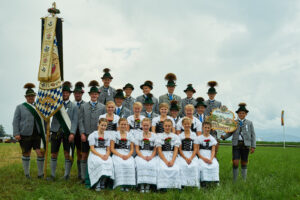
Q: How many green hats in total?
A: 15